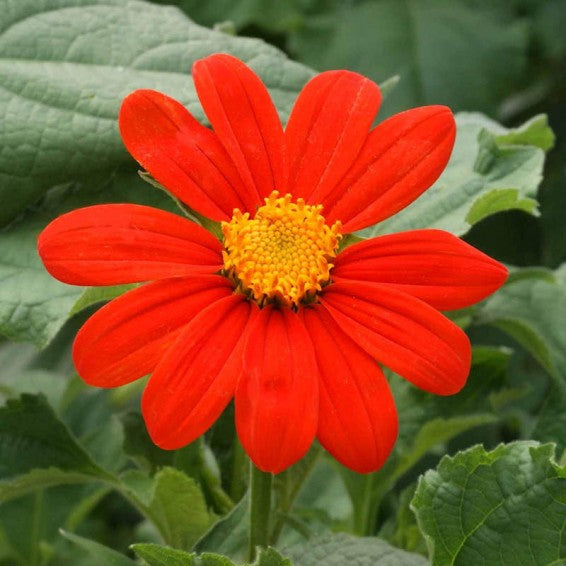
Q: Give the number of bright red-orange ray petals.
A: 11